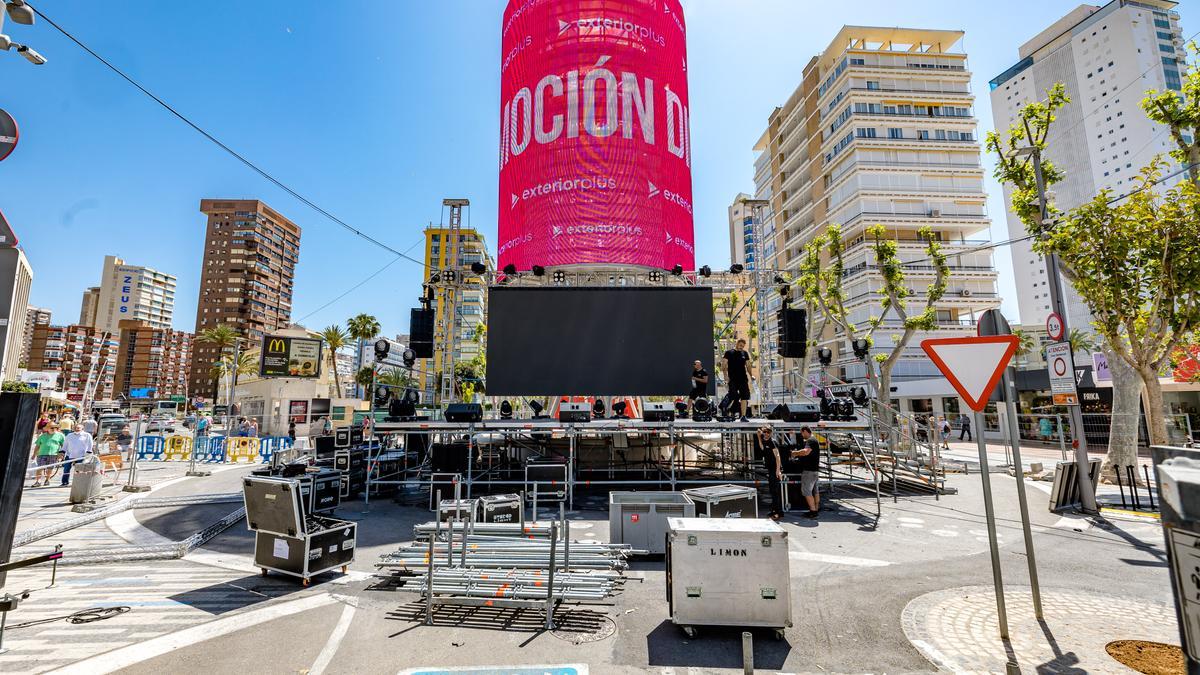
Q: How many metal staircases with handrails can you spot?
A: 1